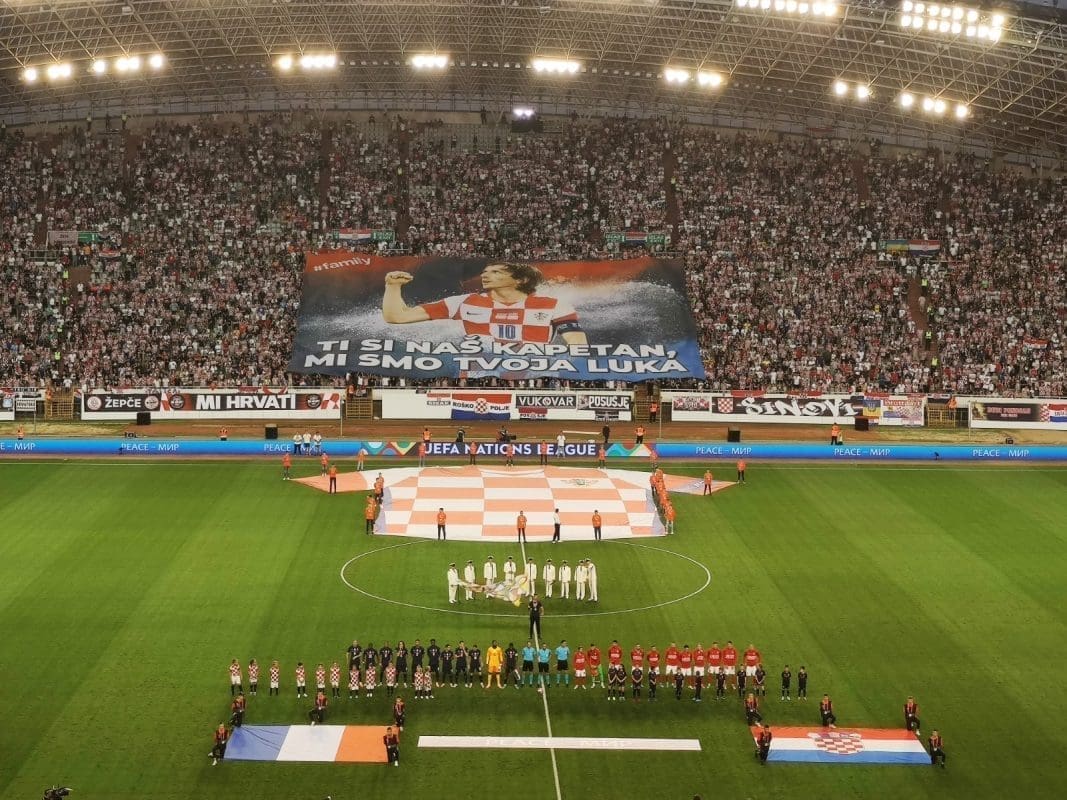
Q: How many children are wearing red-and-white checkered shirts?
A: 11